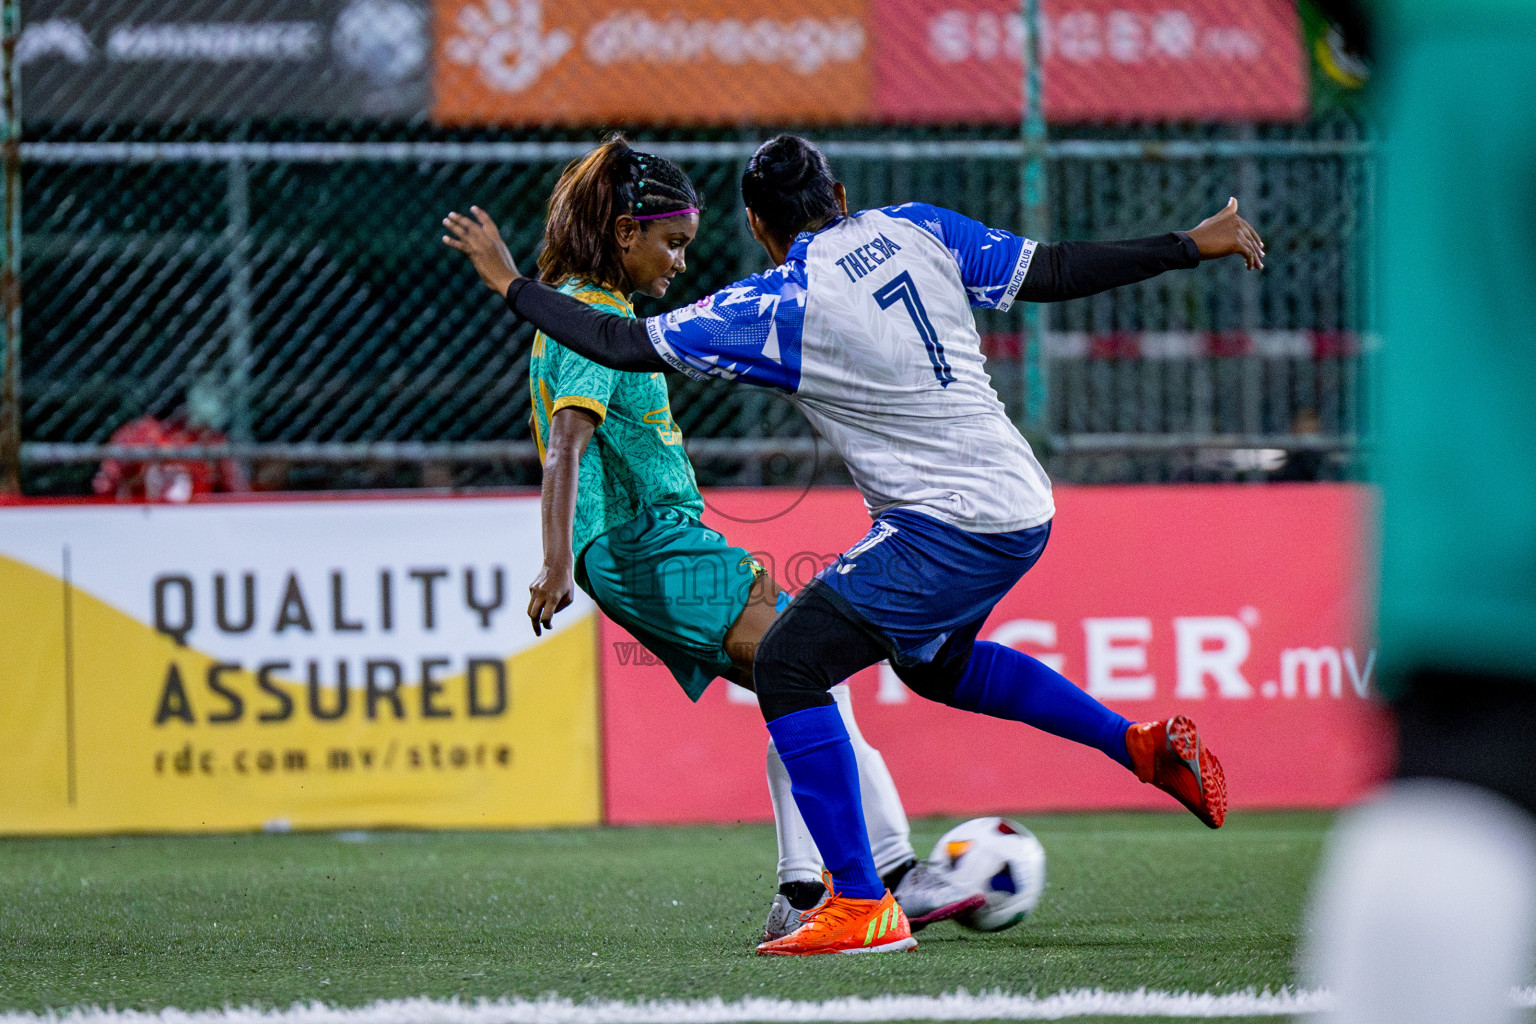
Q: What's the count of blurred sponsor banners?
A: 3